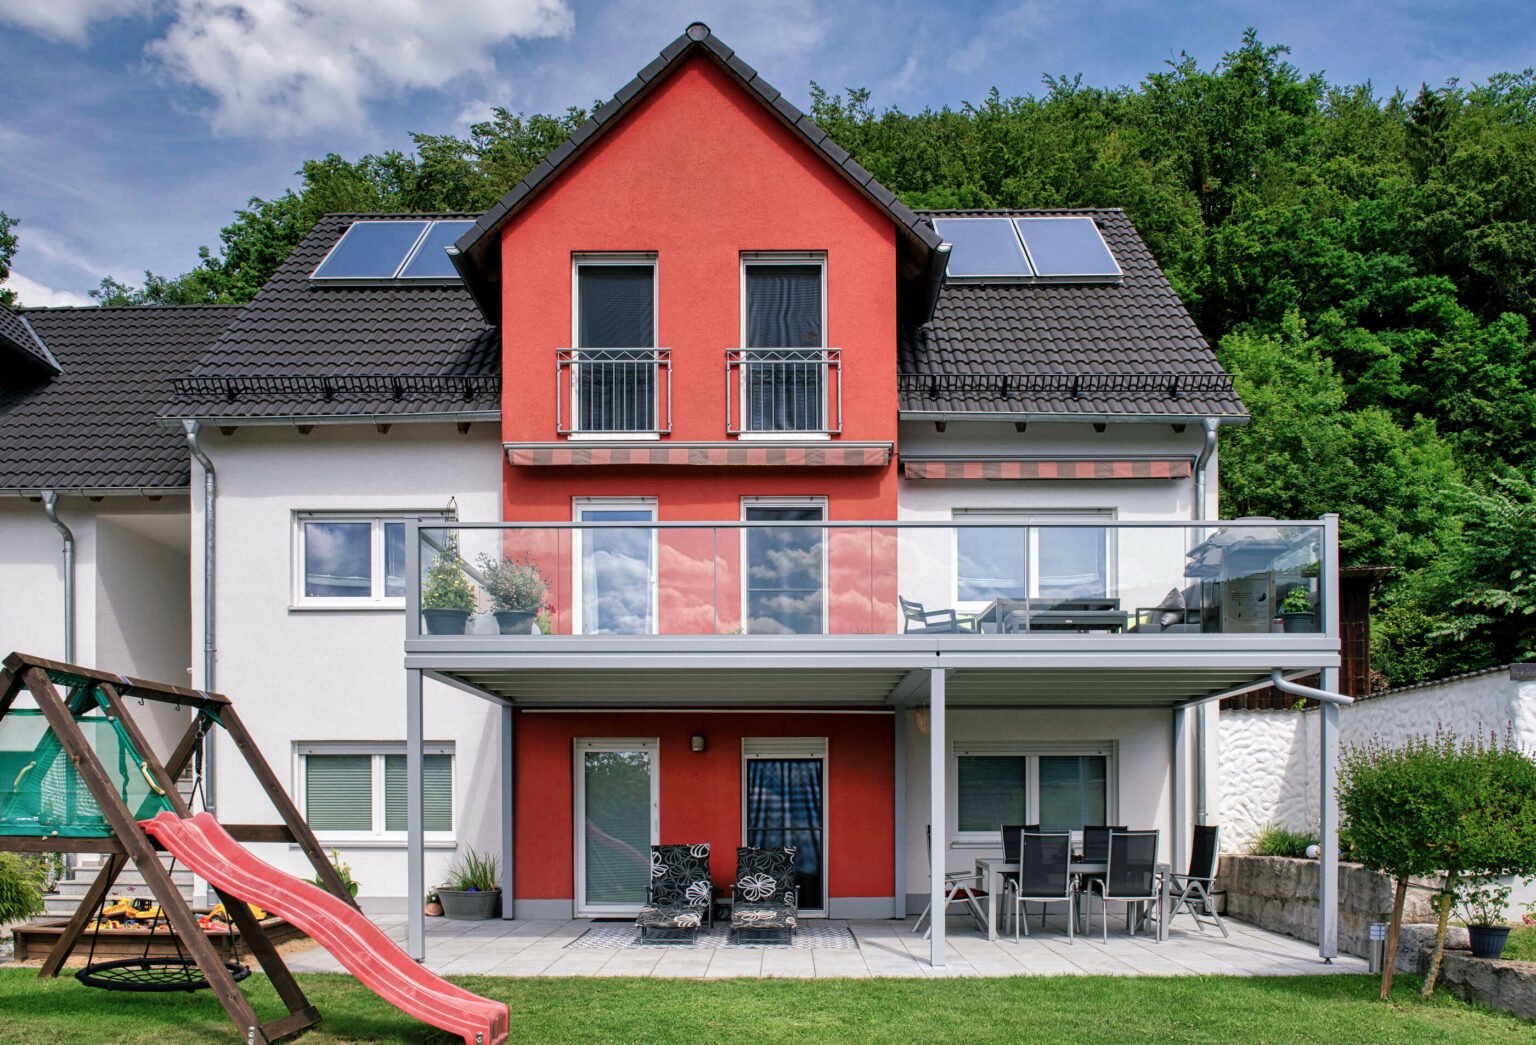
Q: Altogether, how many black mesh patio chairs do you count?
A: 6